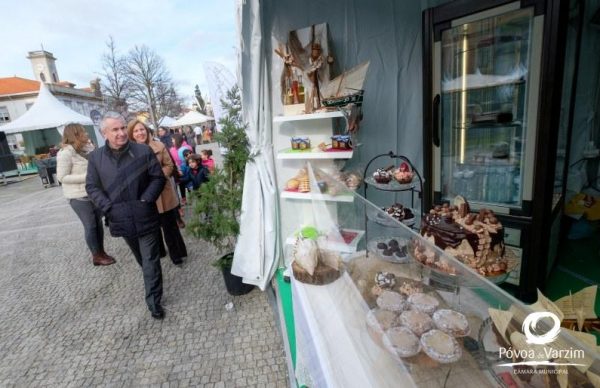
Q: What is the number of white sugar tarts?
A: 7